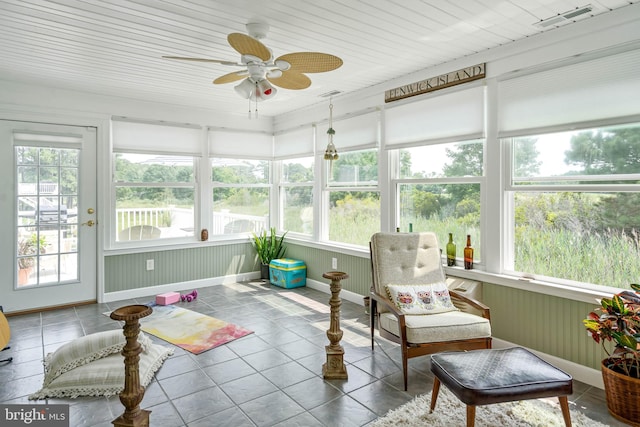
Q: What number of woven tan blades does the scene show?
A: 5